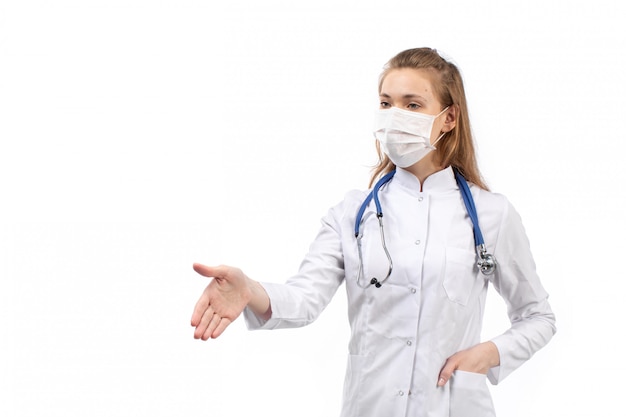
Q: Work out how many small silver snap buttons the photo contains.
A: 5